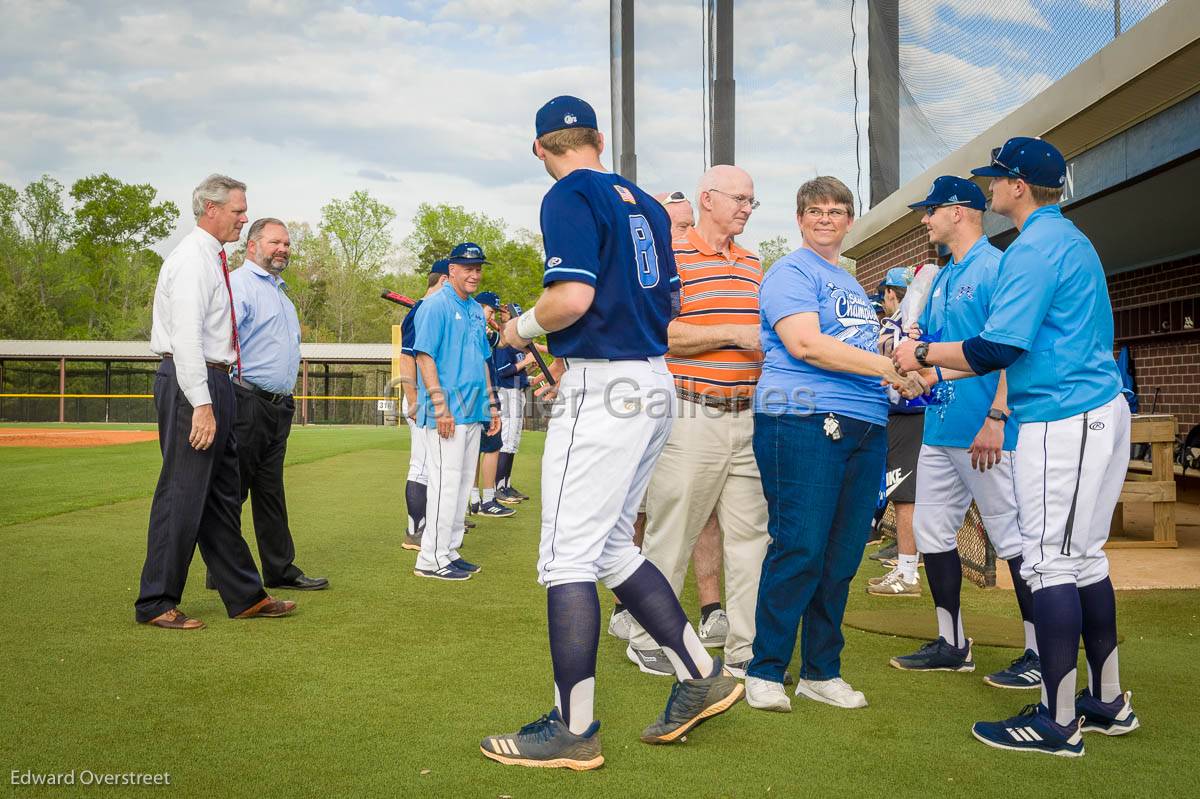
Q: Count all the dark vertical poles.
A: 3